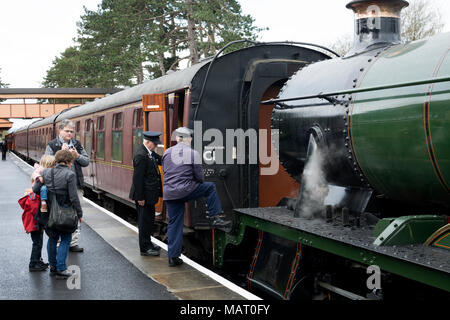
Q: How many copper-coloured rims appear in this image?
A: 1